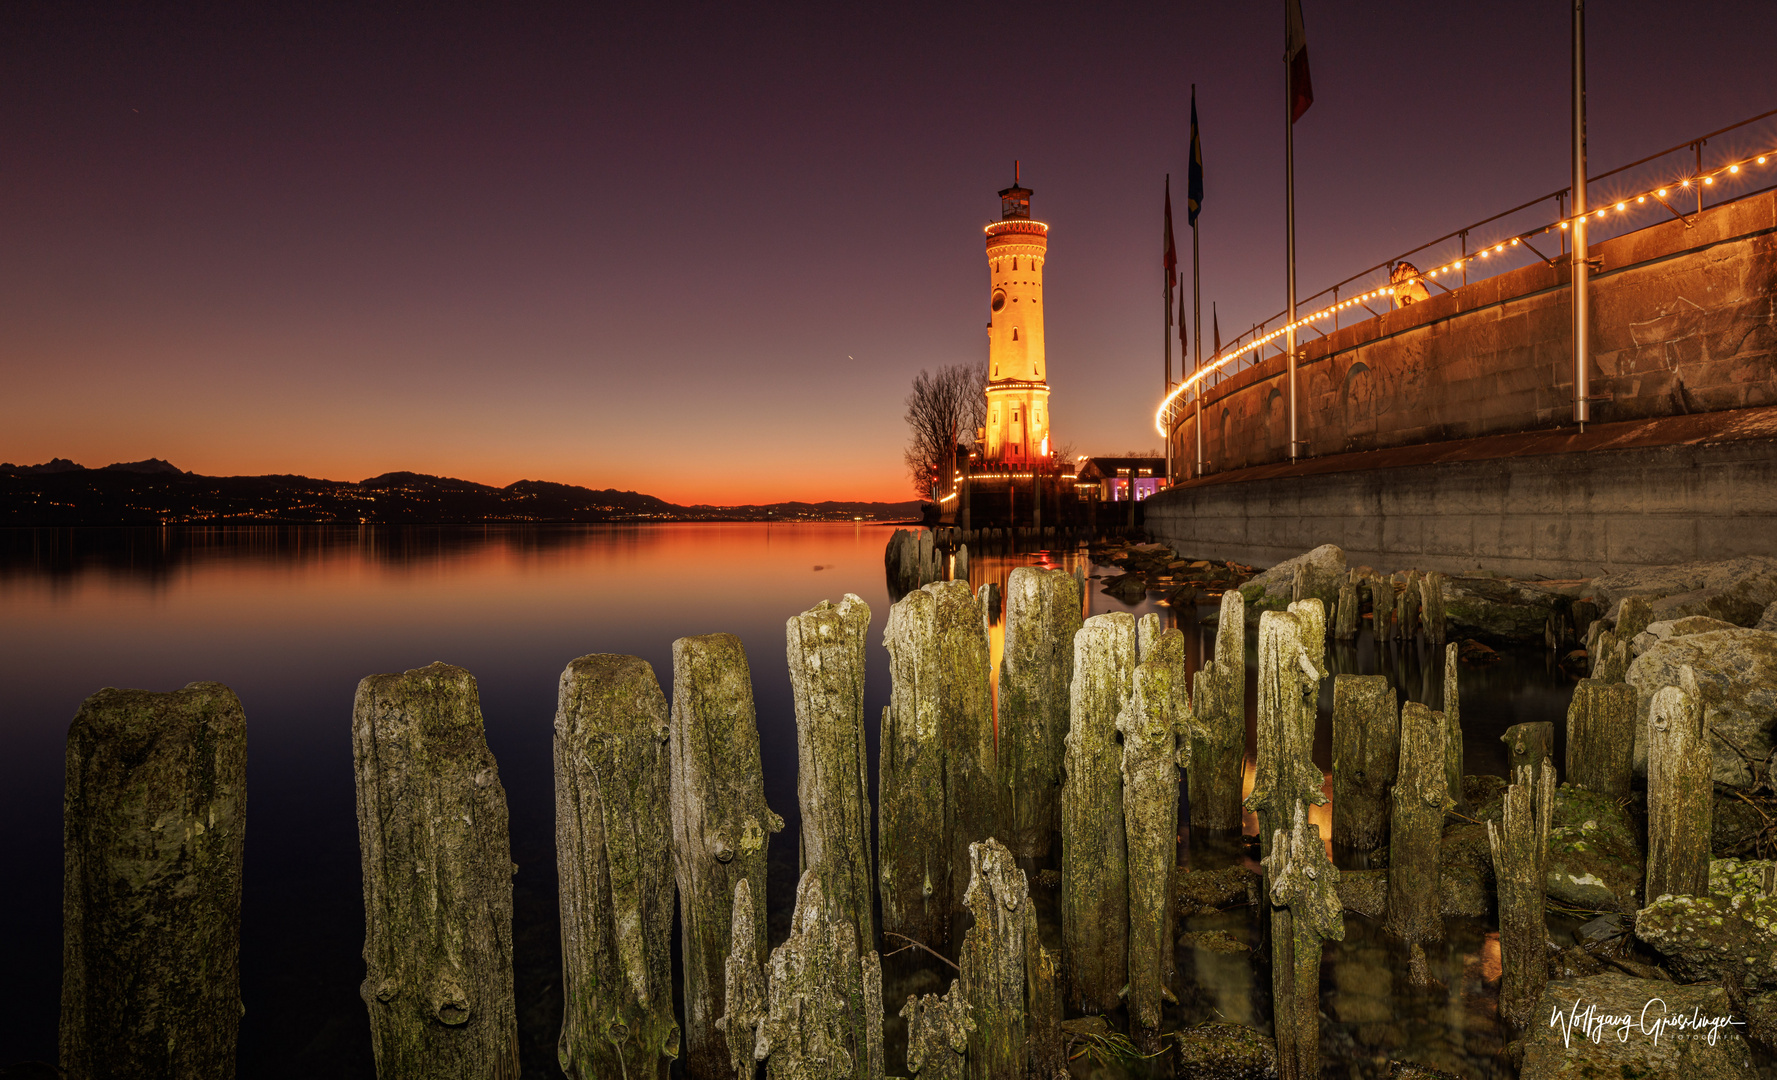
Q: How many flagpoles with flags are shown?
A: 5